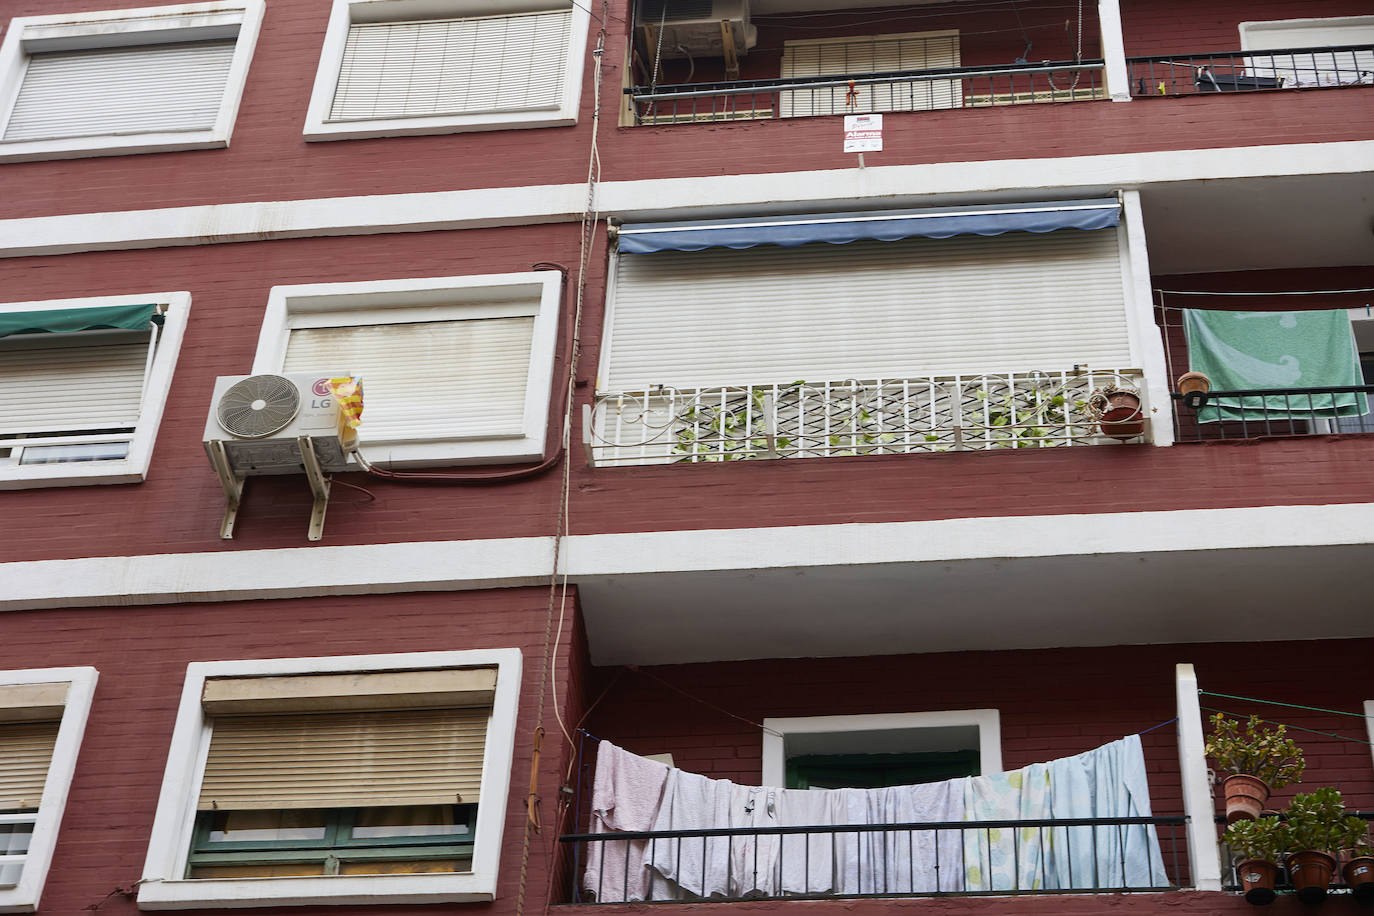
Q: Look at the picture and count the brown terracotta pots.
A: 6